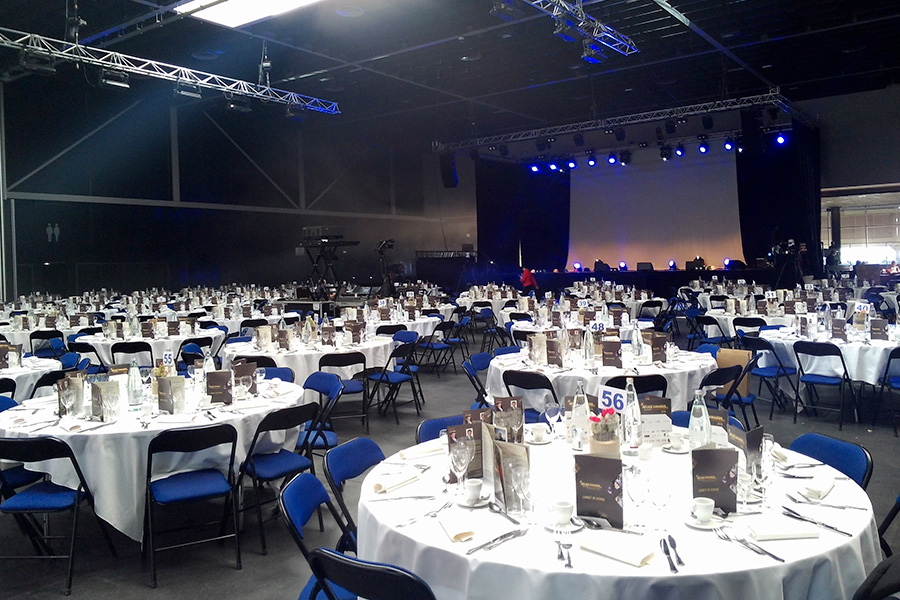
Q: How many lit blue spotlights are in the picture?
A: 13